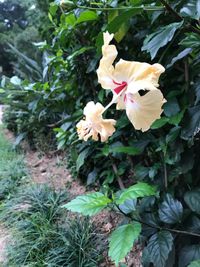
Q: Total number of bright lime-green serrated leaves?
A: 3